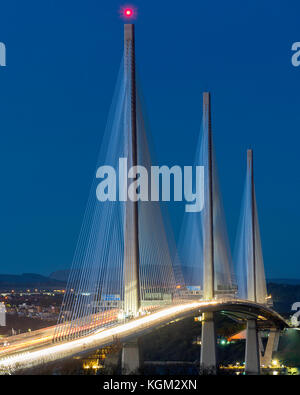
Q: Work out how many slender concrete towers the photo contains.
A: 3